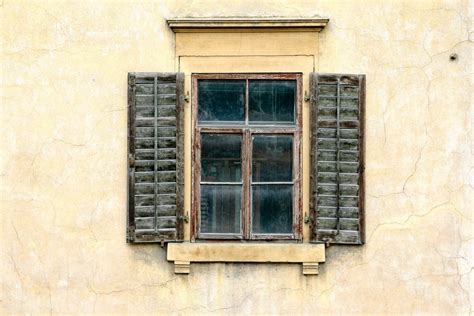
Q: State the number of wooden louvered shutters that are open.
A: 2